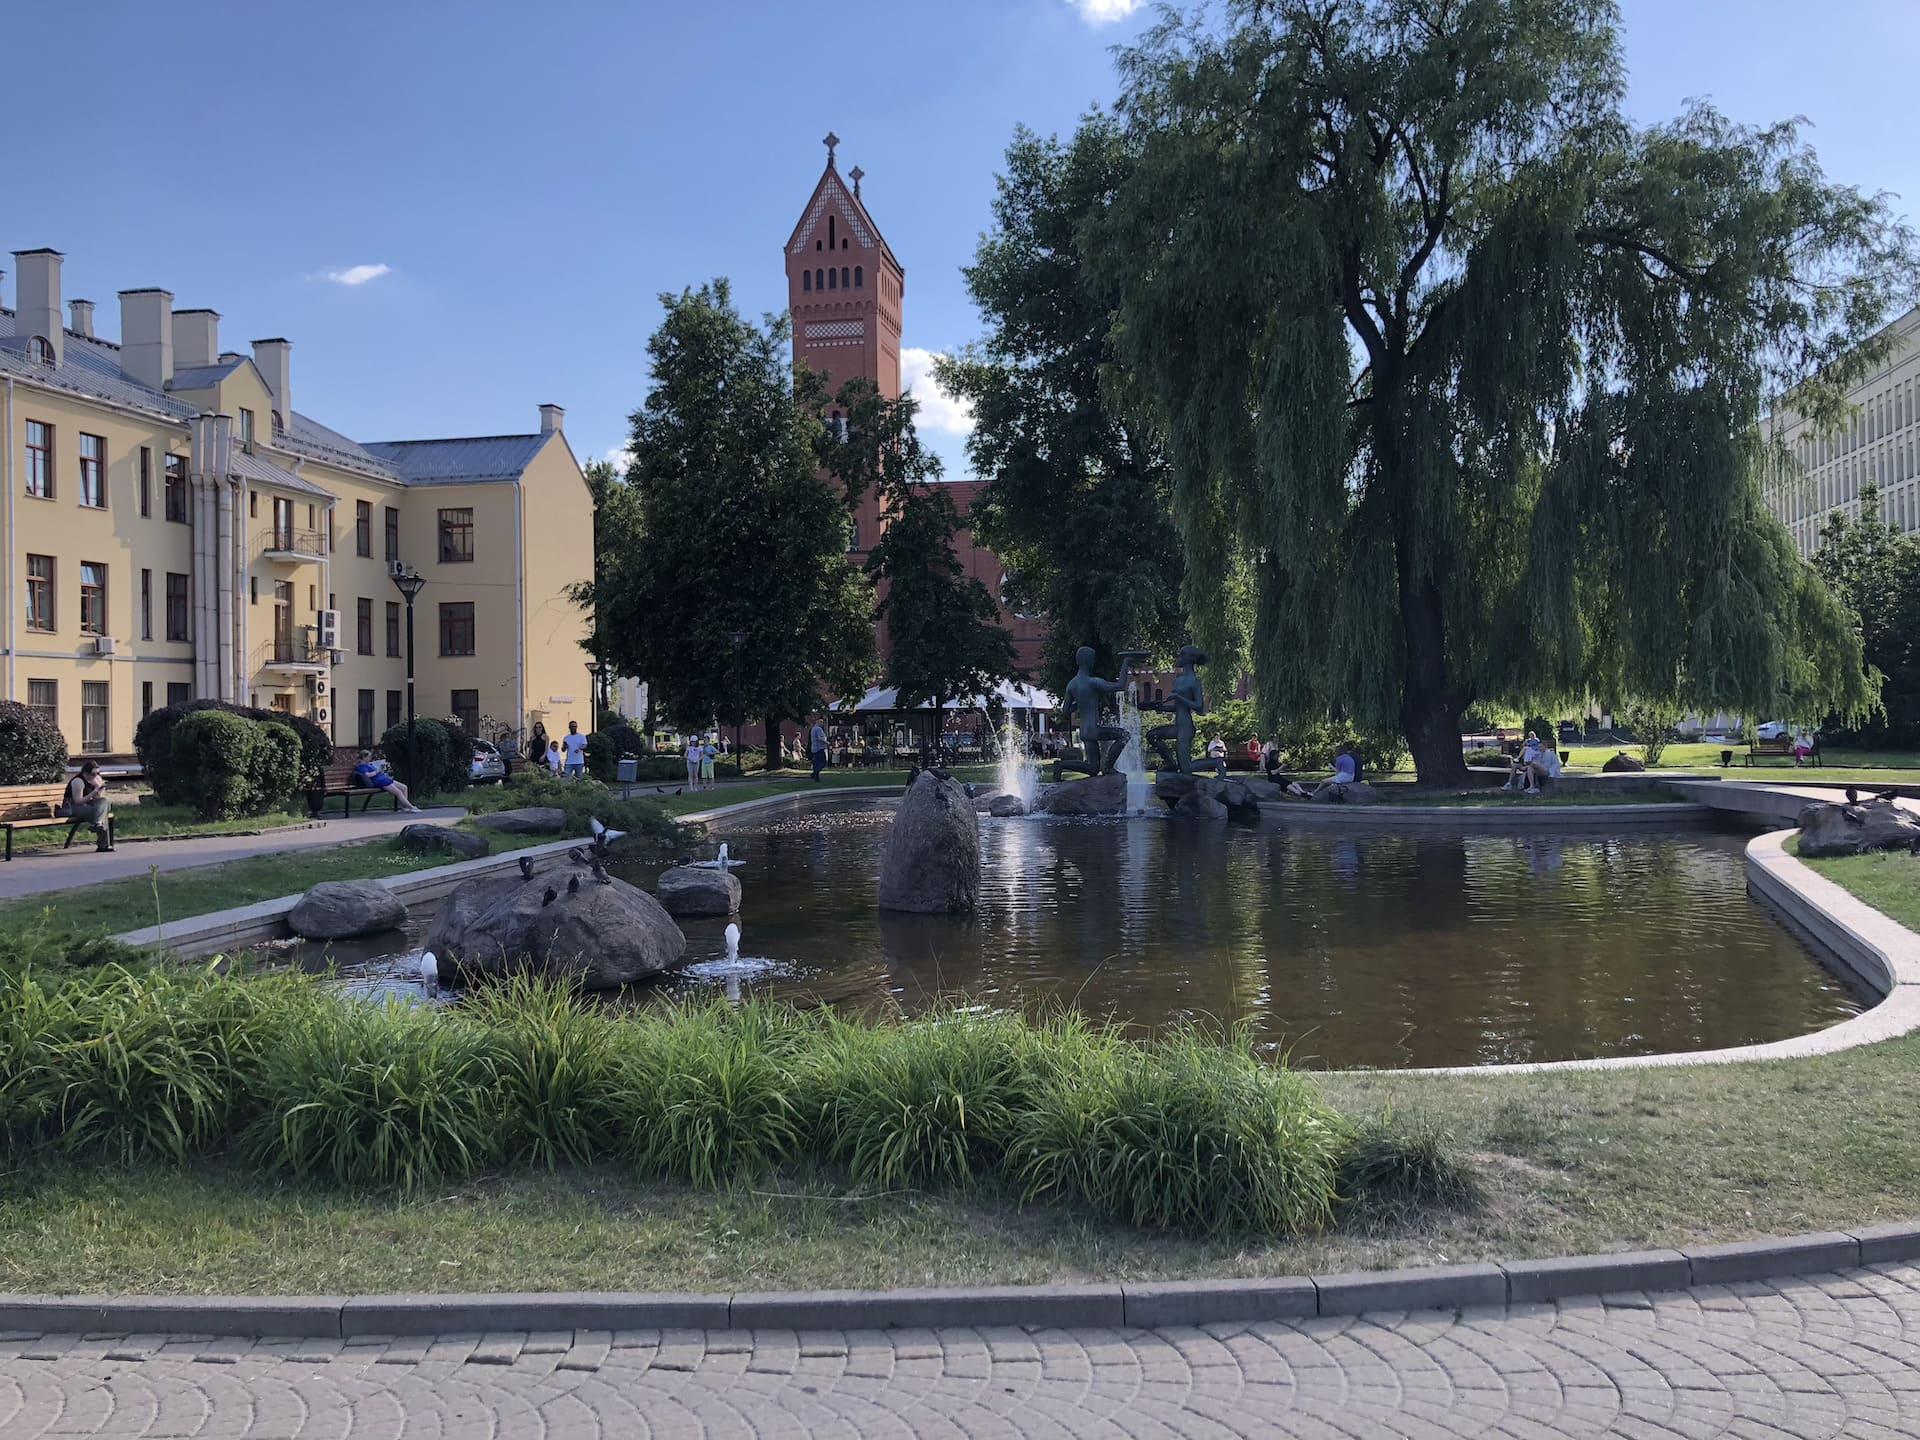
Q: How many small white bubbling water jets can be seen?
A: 3